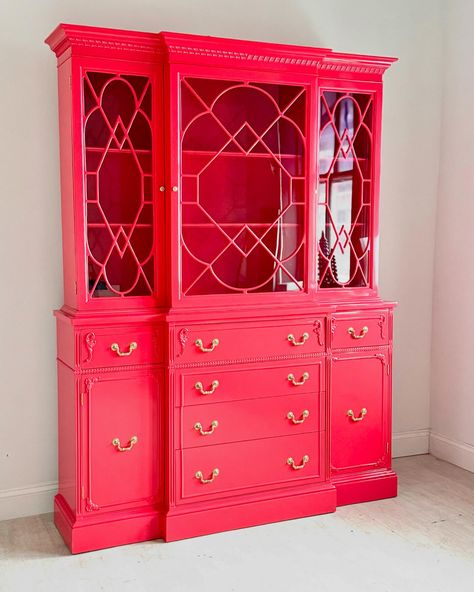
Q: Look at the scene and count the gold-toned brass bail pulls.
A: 12